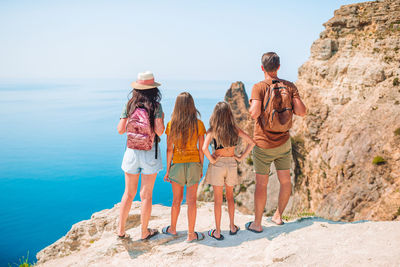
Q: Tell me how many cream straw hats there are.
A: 1